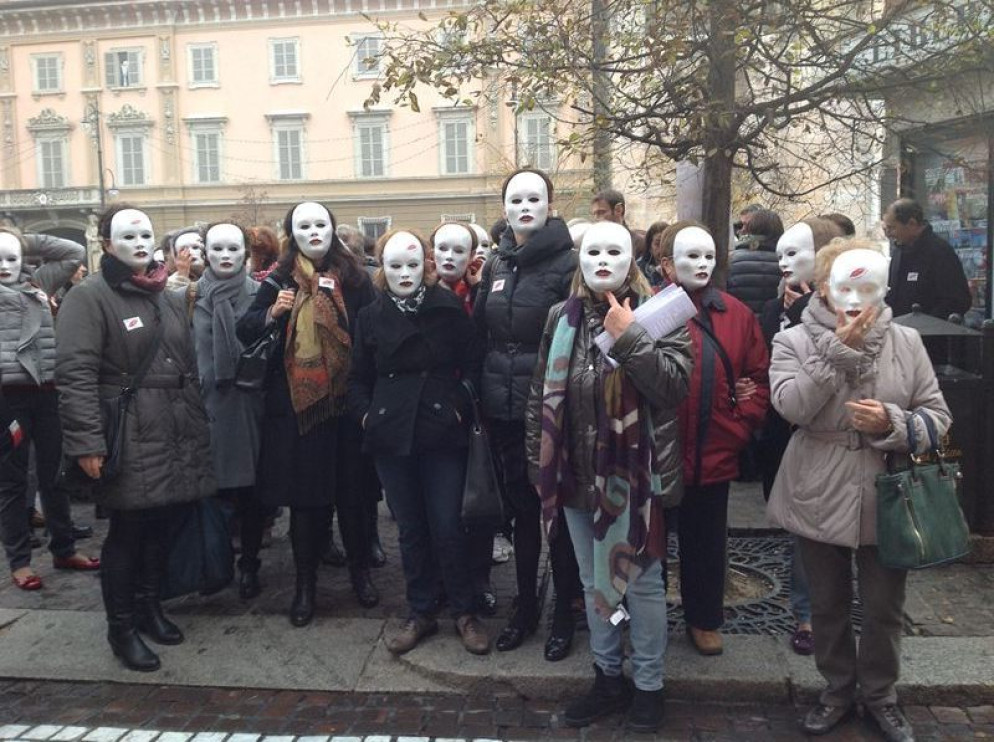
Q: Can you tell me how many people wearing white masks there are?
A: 13